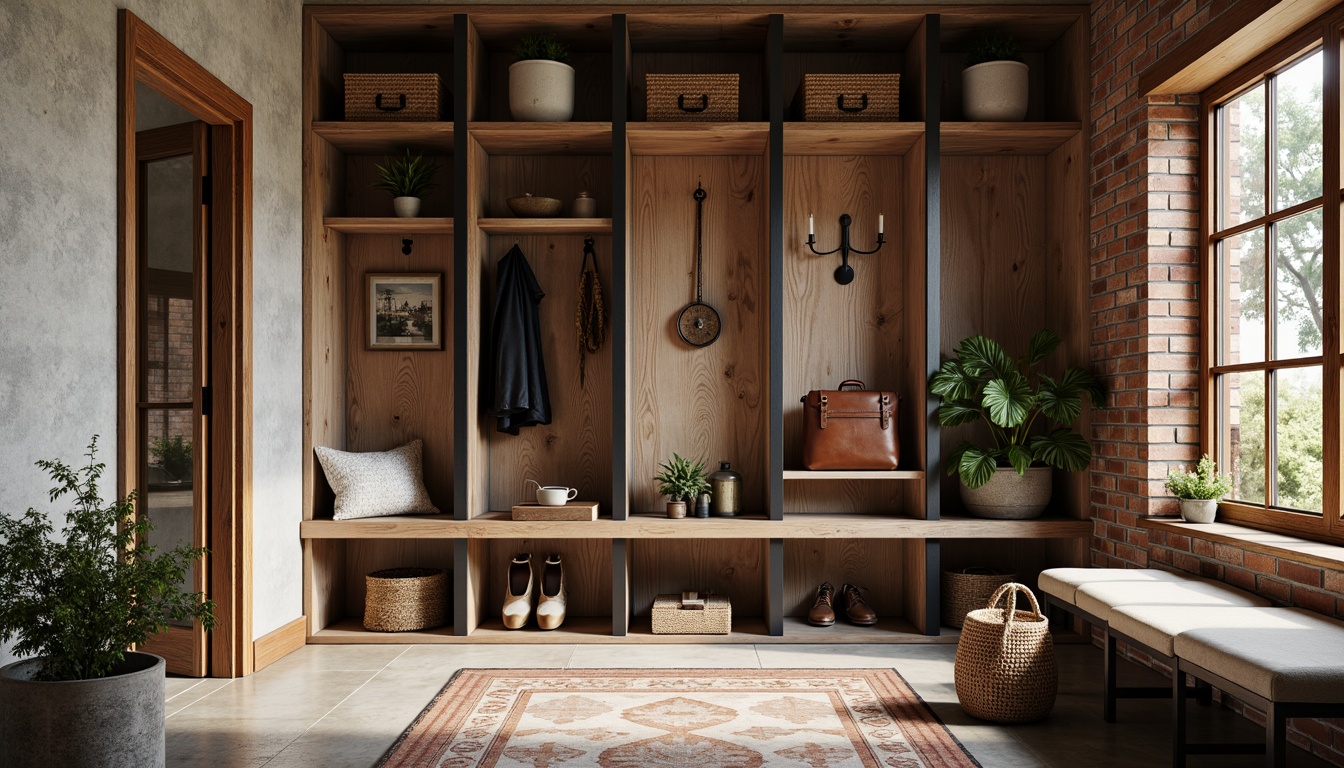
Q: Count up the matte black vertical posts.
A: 4